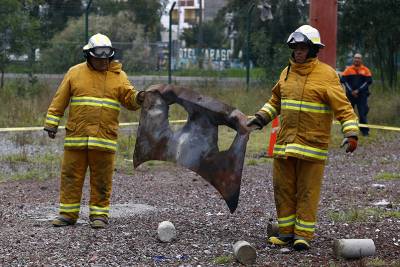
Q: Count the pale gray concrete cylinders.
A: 3